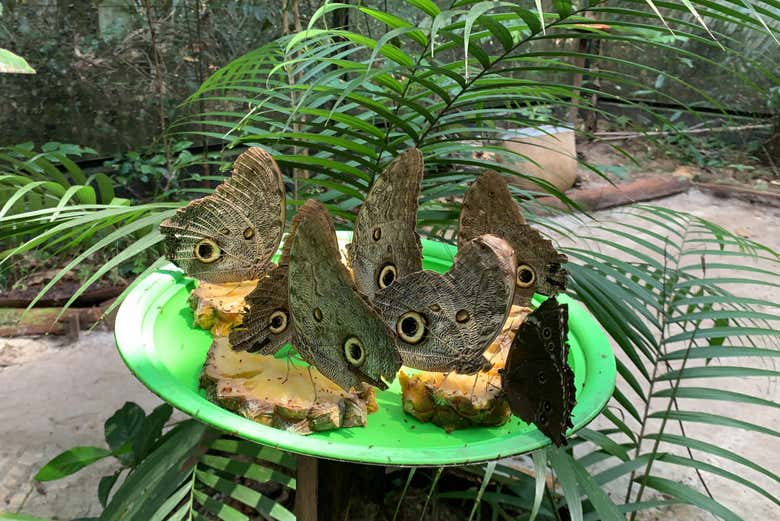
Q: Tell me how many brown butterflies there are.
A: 7